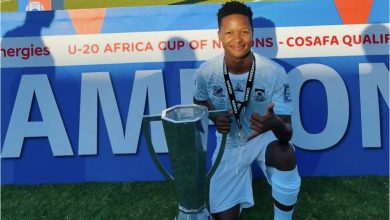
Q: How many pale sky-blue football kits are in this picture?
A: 1